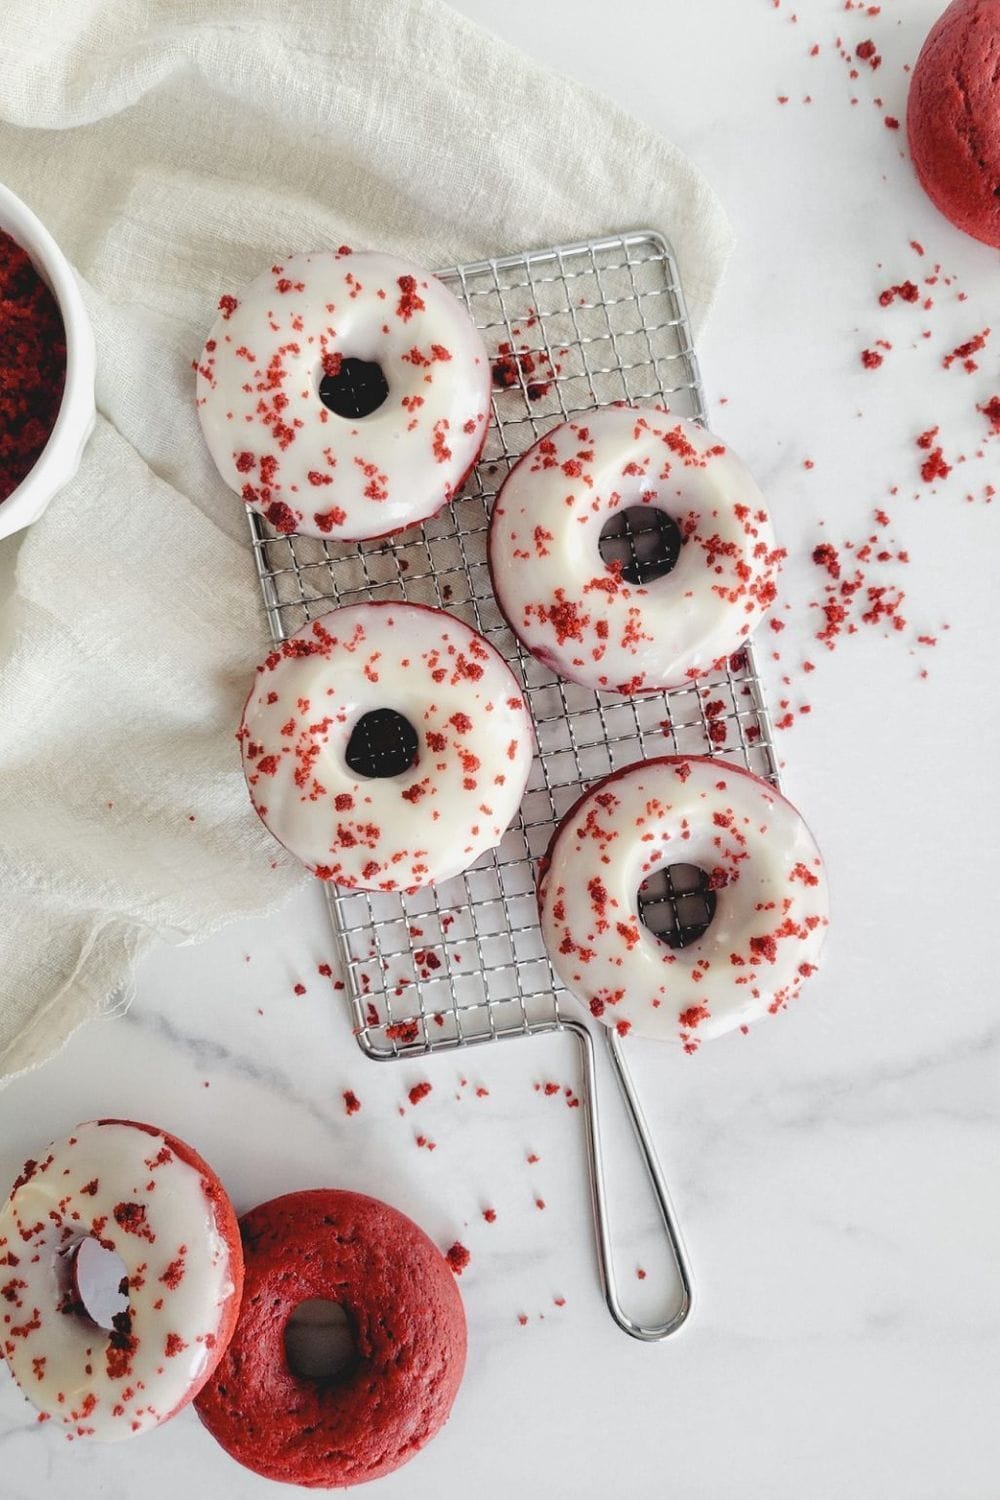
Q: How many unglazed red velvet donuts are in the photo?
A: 2